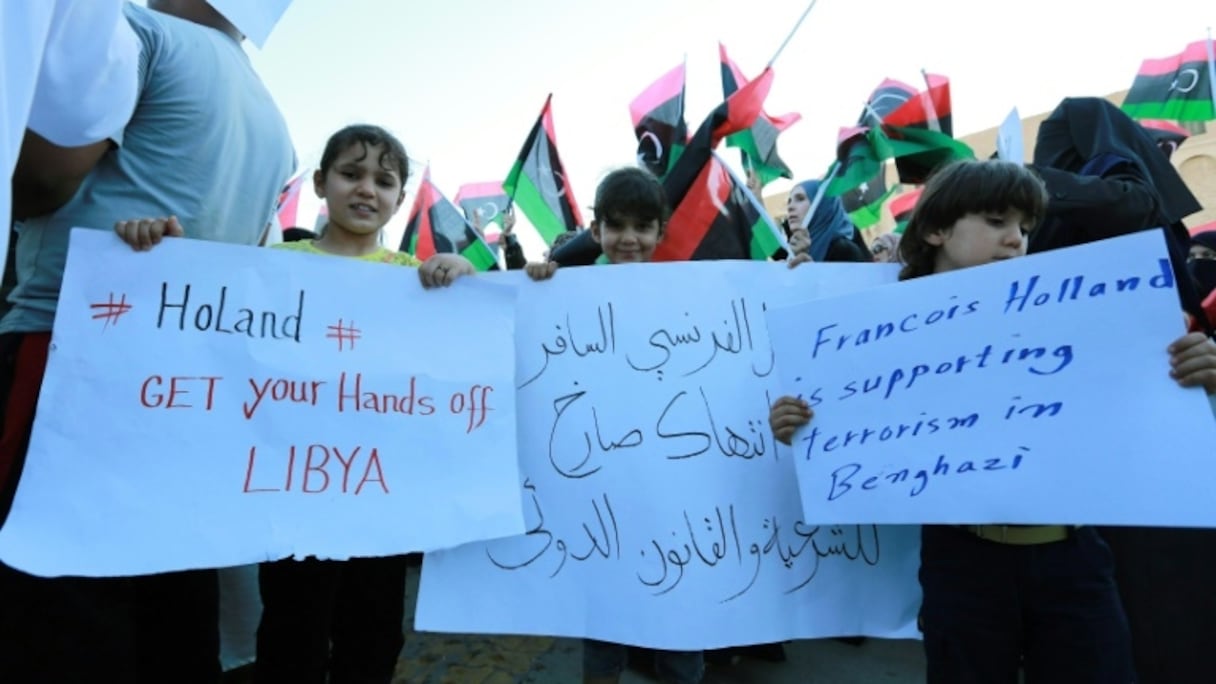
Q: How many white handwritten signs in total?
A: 3